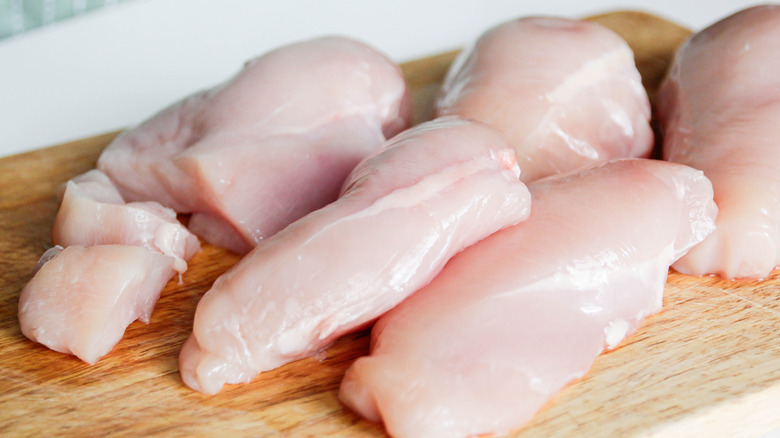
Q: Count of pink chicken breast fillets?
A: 5